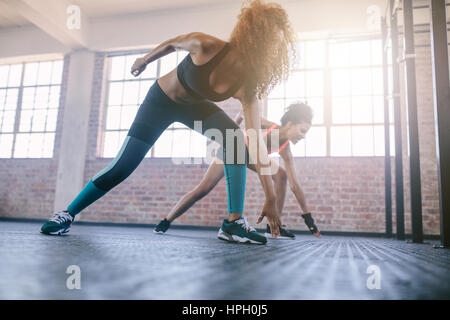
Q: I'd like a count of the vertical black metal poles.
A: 4